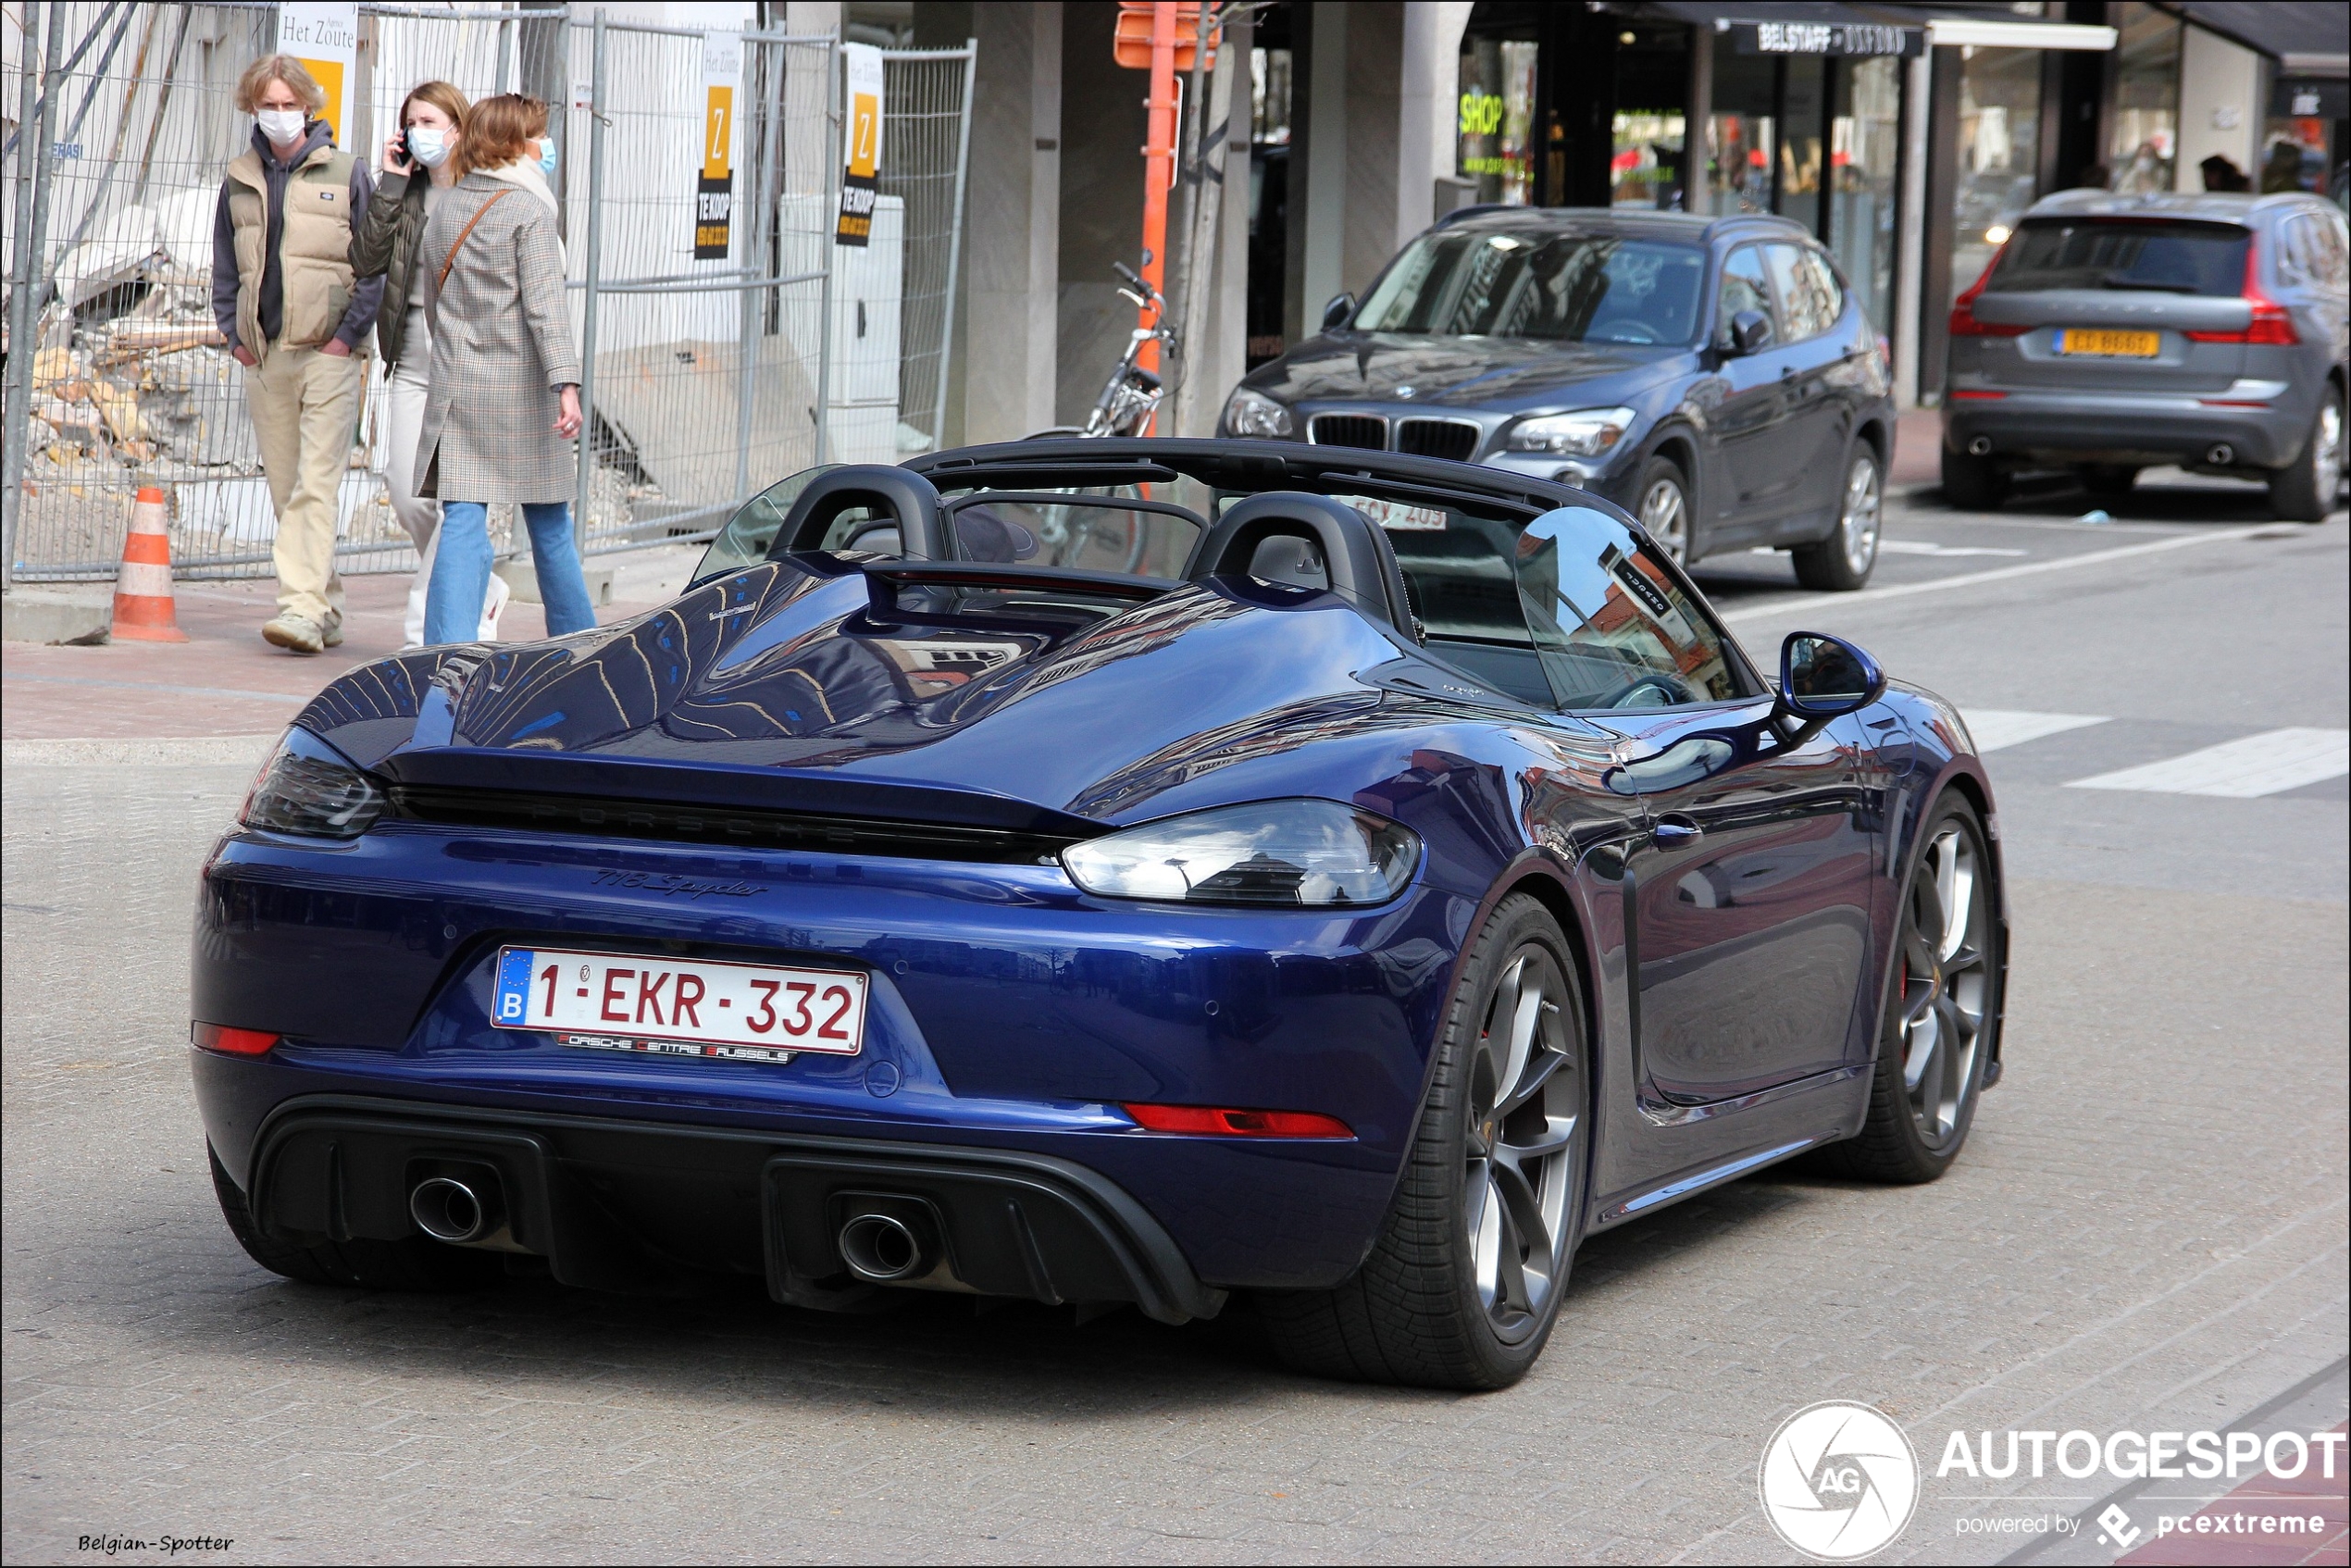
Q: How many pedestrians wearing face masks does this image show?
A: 3